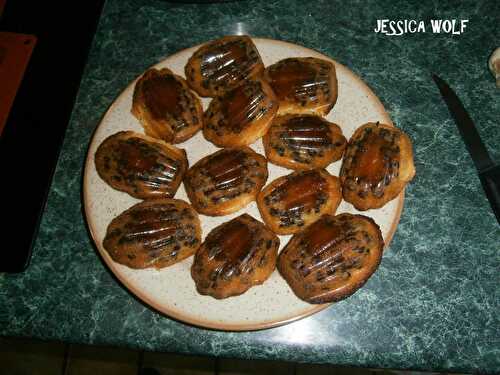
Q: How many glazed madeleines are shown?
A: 12